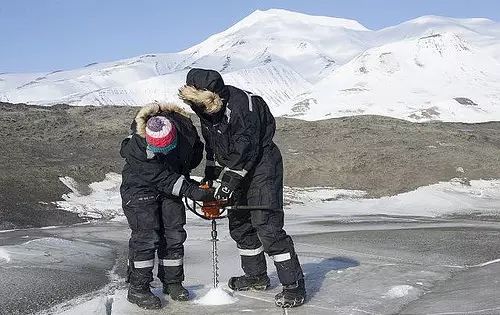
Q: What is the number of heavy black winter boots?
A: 4